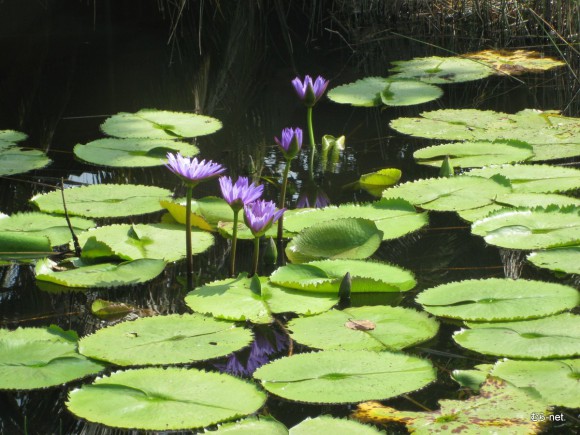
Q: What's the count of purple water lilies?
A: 5